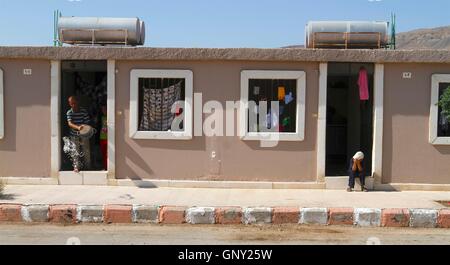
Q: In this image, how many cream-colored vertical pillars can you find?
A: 4